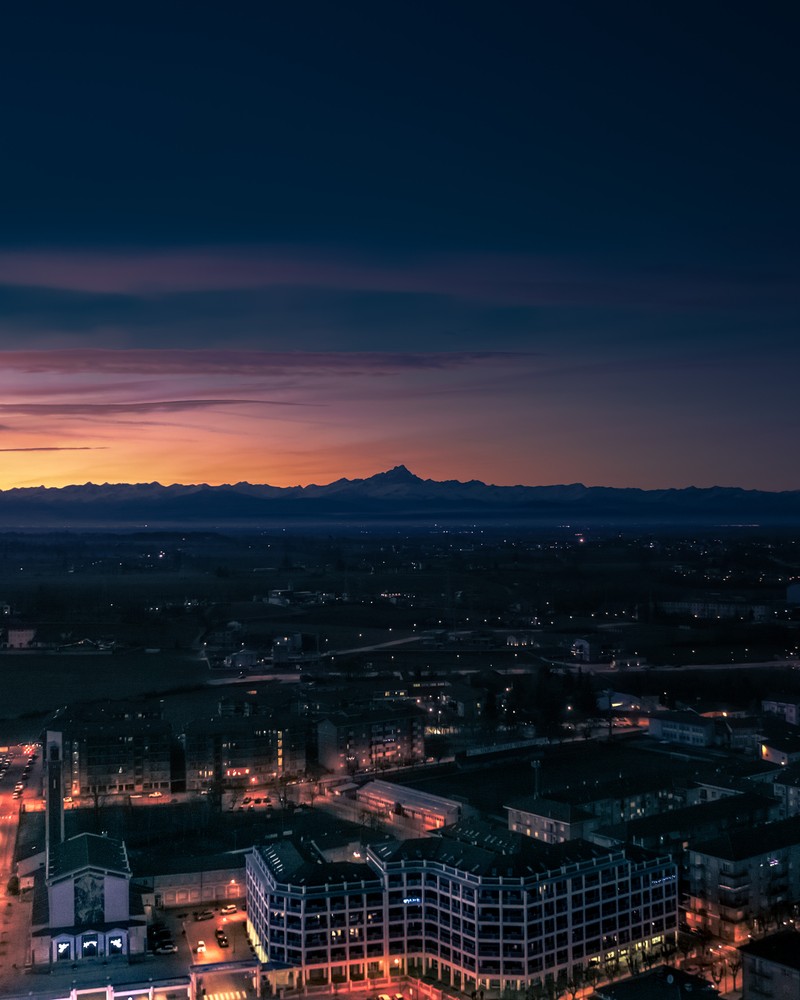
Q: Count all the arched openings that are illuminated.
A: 3